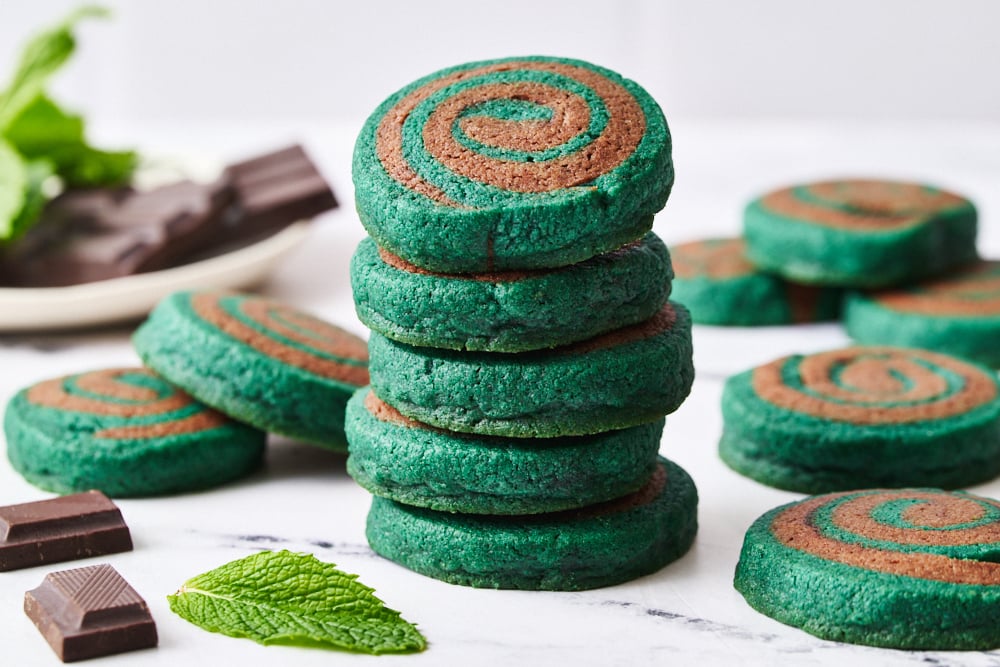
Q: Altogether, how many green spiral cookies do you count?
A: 12